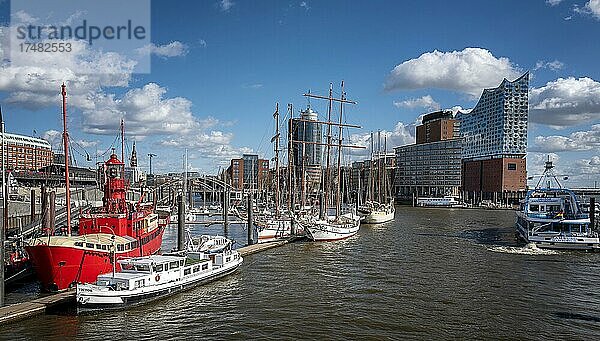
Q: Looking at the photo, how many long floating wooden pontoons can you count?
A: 1